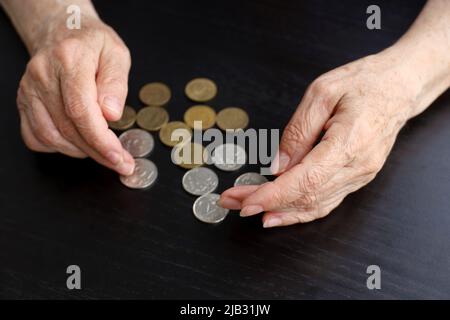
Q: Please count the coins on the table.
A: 14